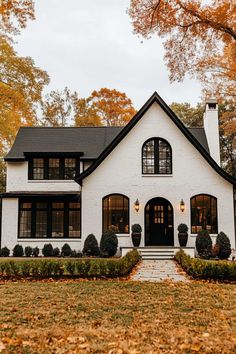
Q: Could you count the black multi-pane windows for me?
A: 5